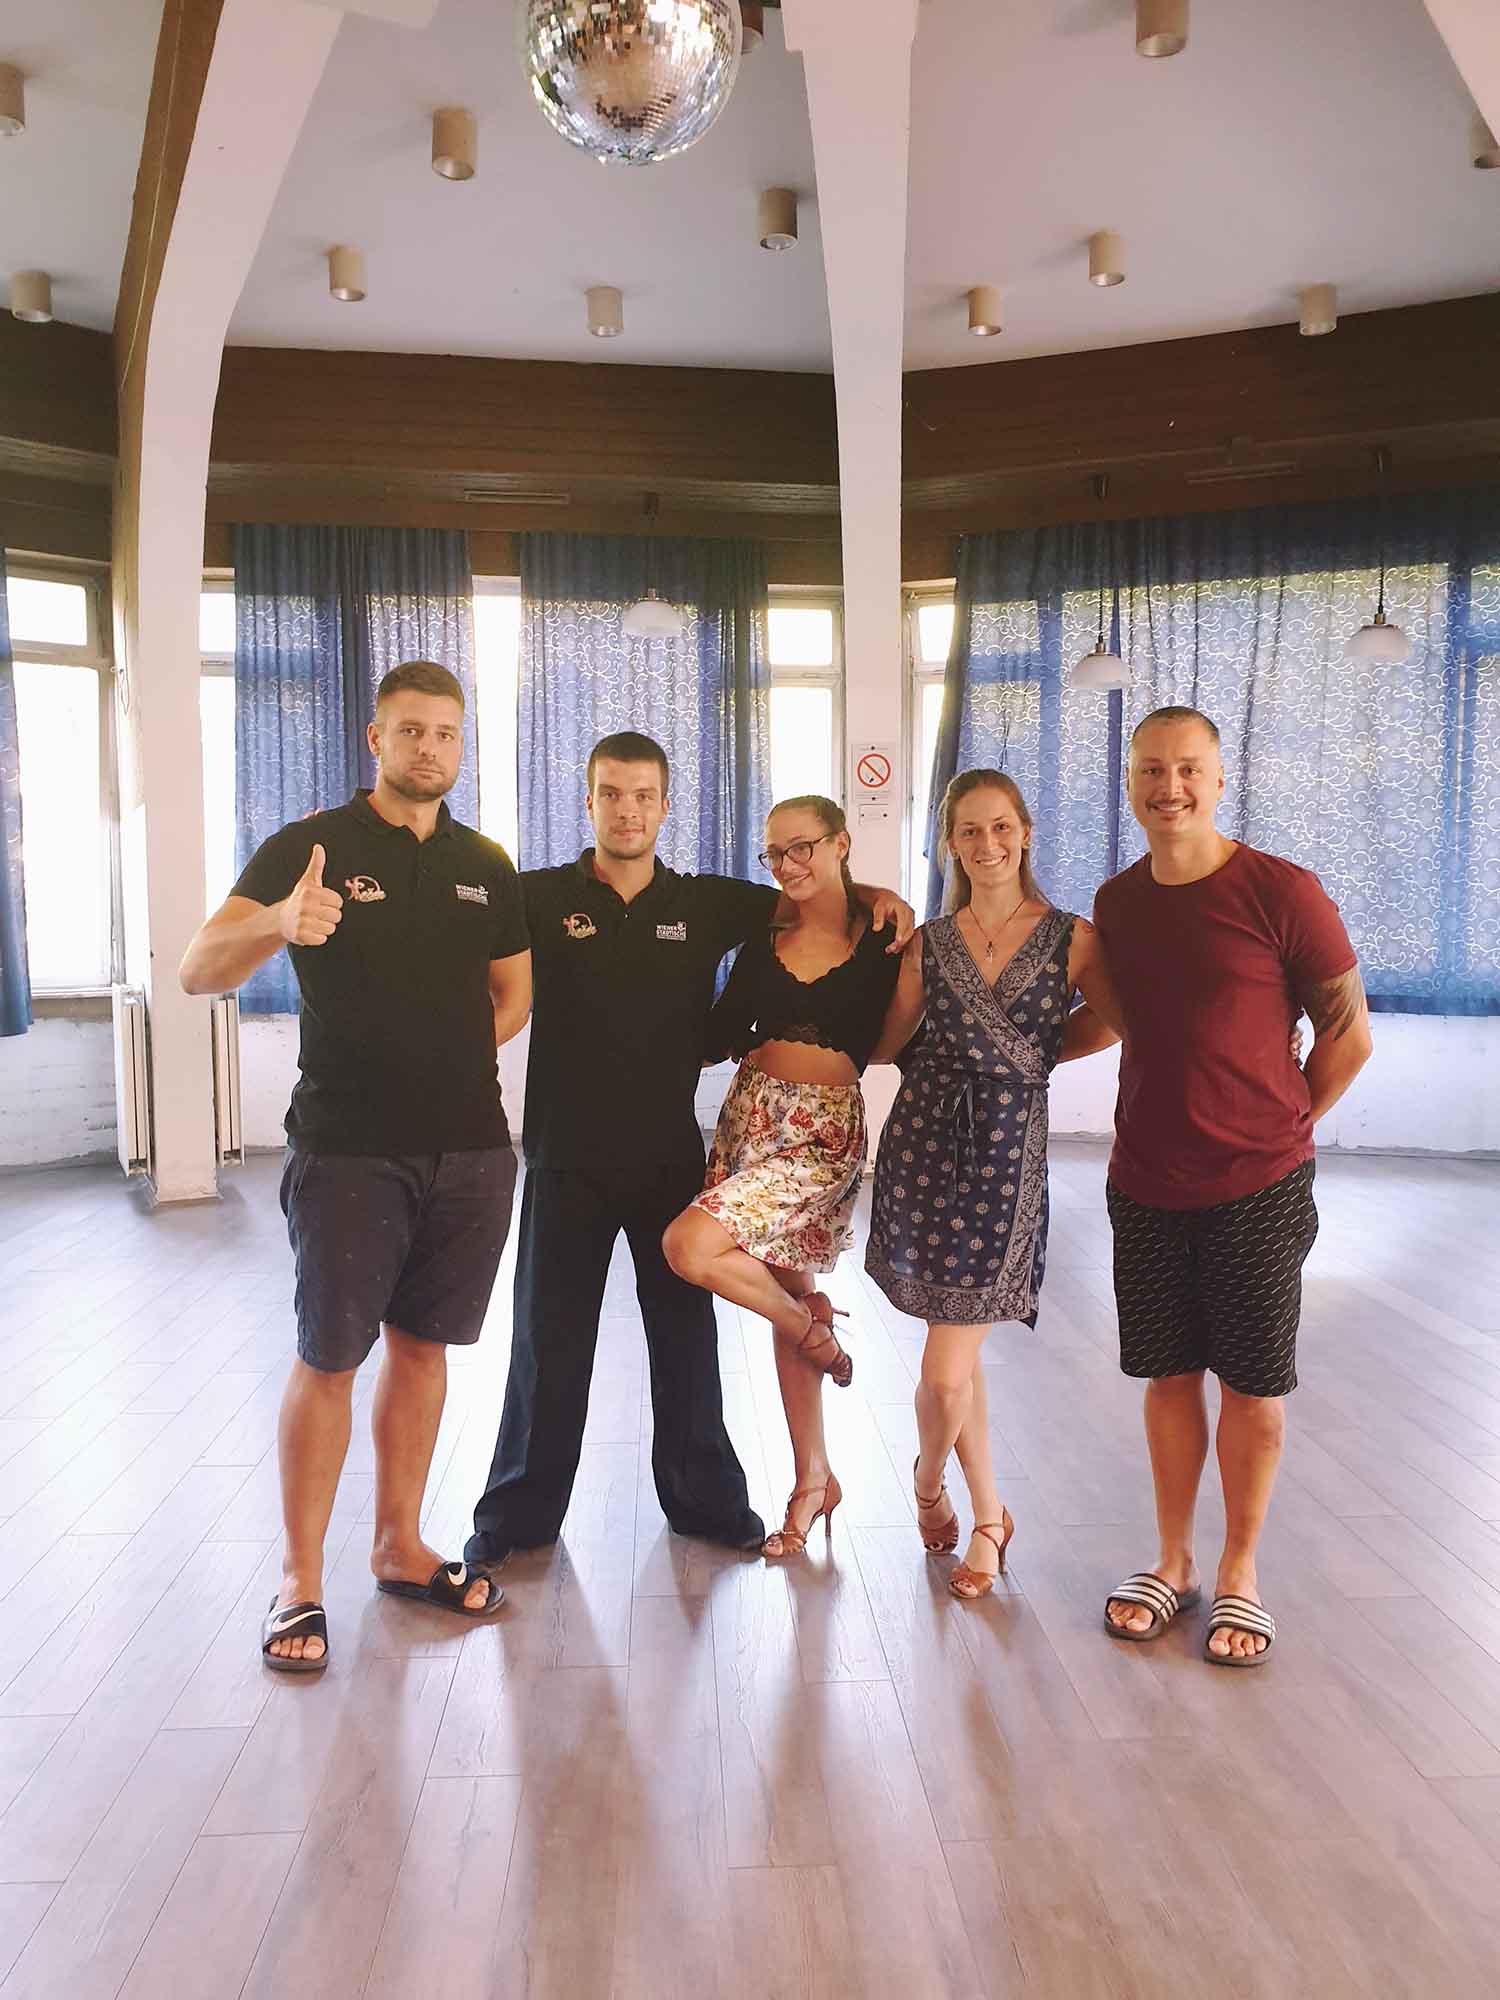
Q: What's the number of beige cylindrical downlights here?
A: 12